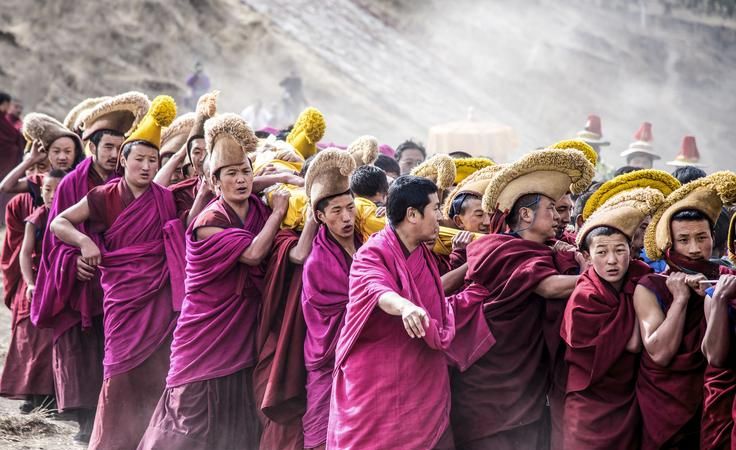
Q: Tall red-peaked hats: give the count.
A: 3